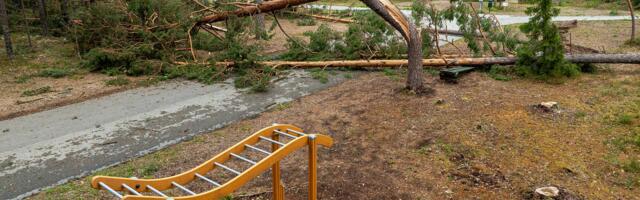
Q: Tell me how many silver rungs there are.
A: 11